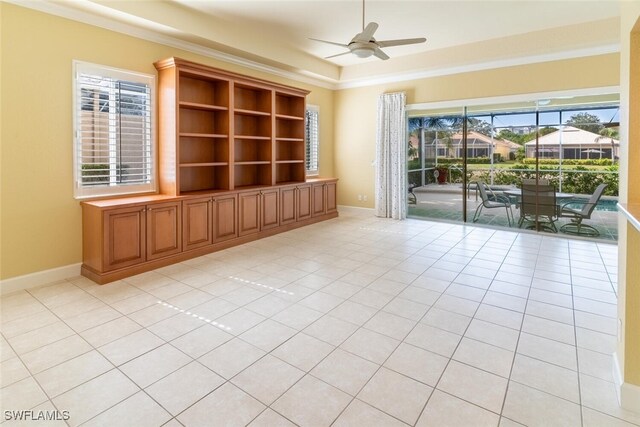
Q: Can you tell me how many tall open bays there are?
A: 3